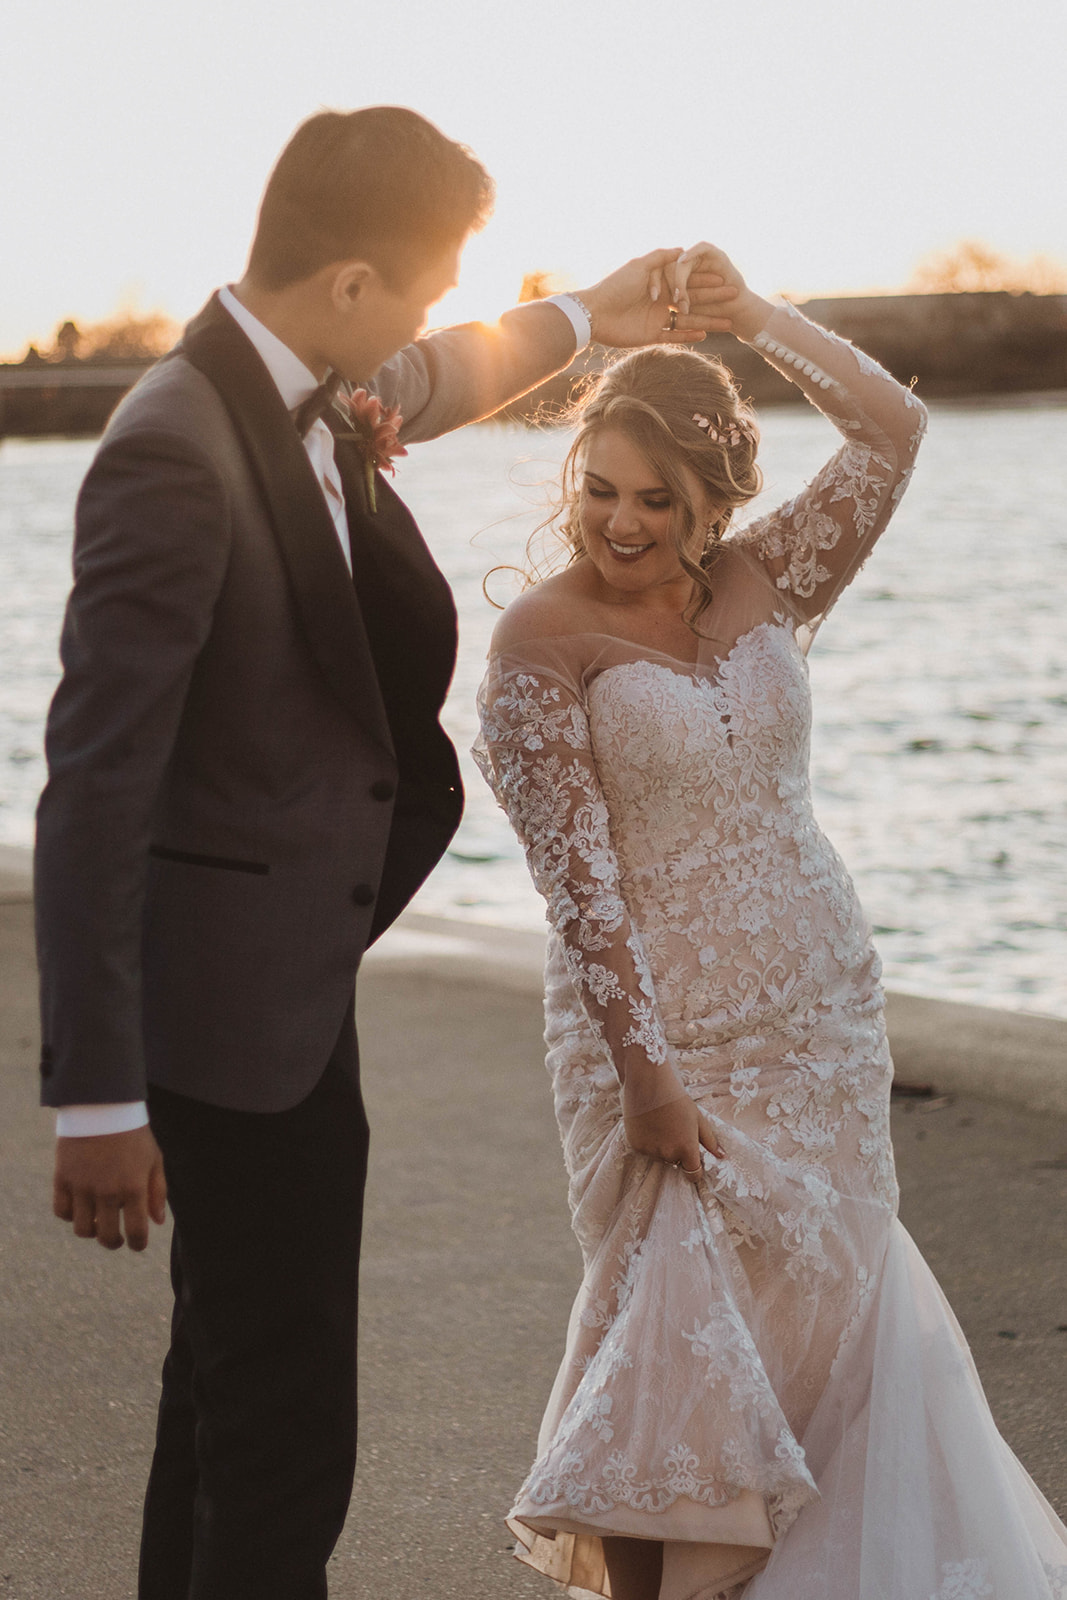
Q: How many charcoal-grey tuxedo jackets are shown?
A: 1